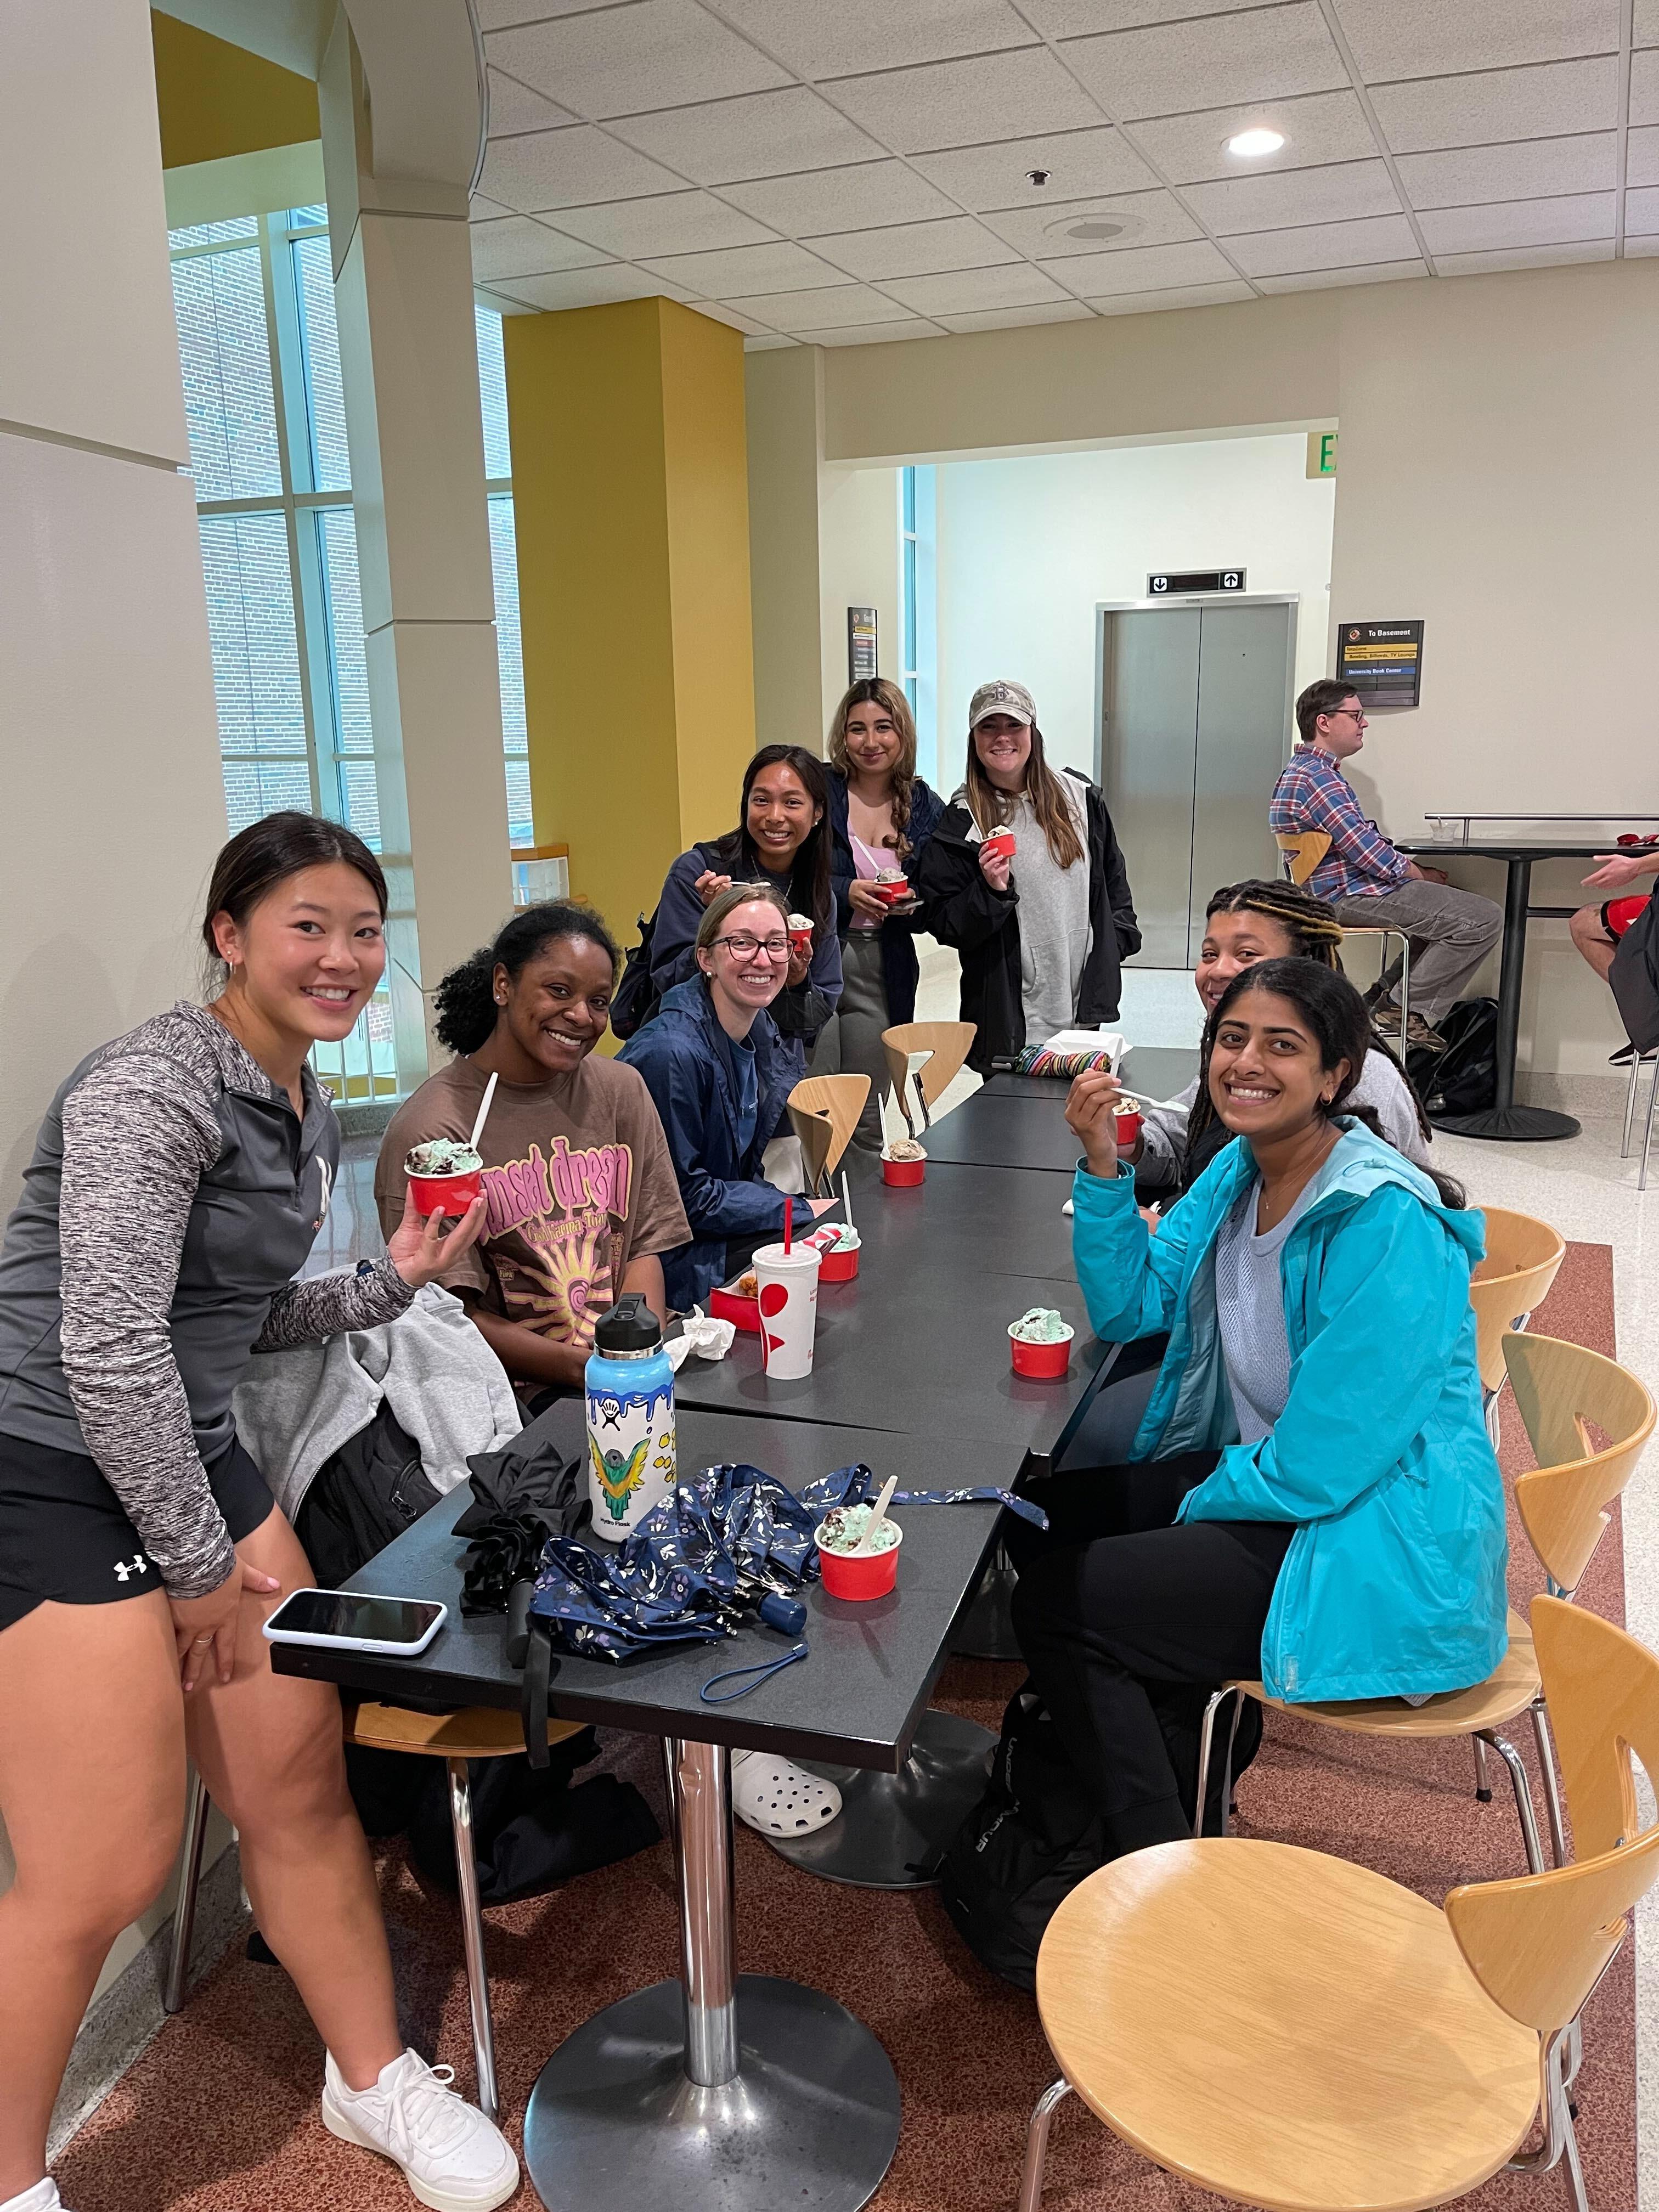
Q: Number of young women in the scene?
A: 8